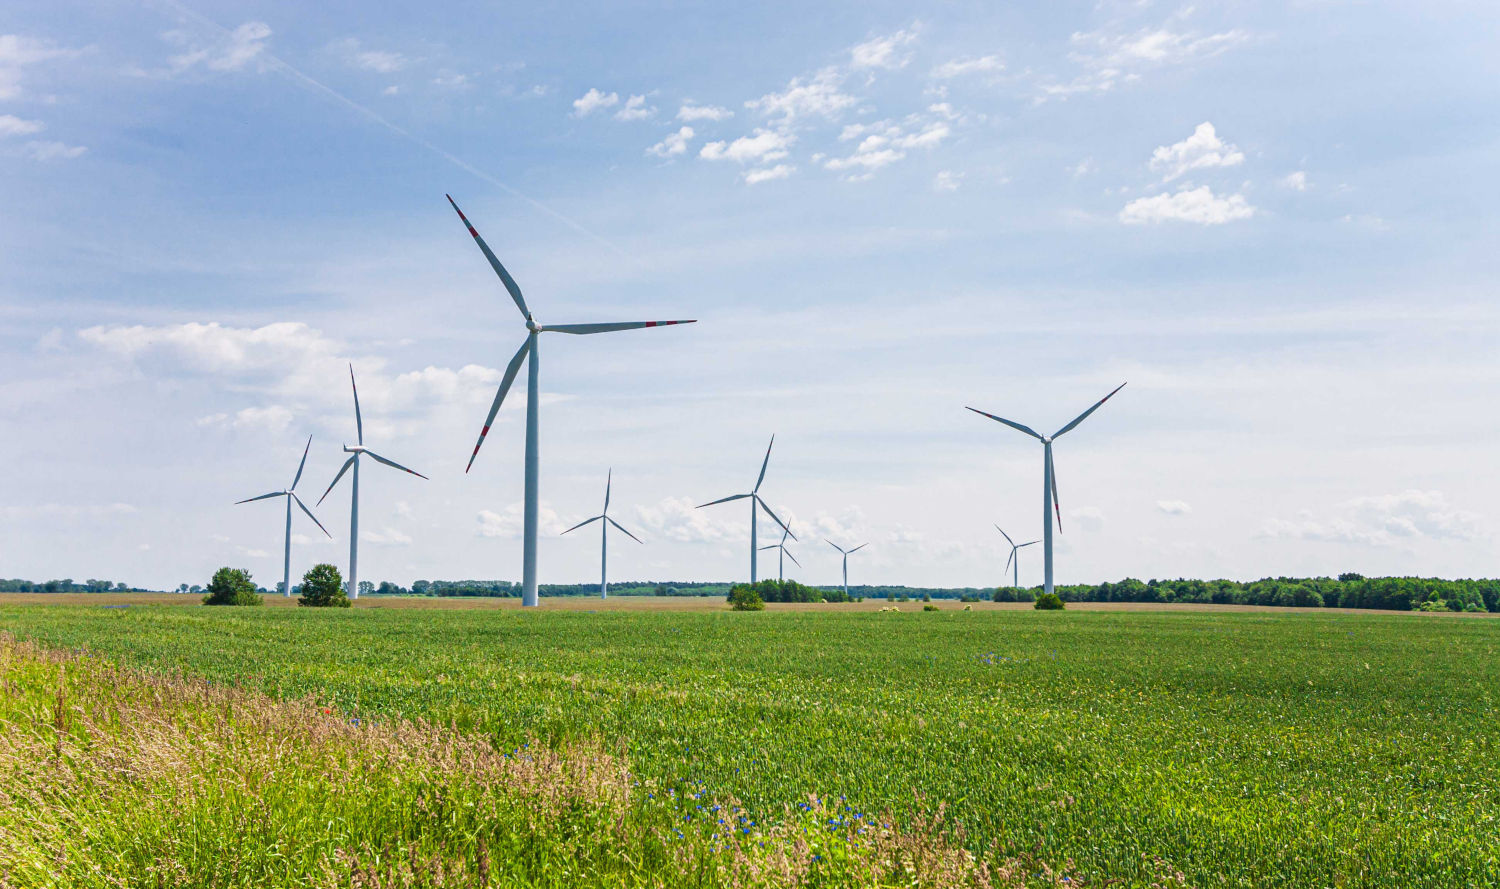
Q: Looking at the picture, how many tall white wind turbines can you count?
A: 9